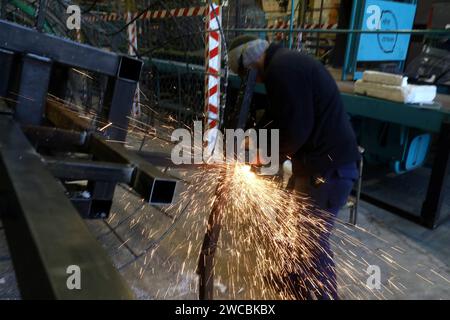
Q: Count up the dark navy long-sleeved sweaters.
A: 1